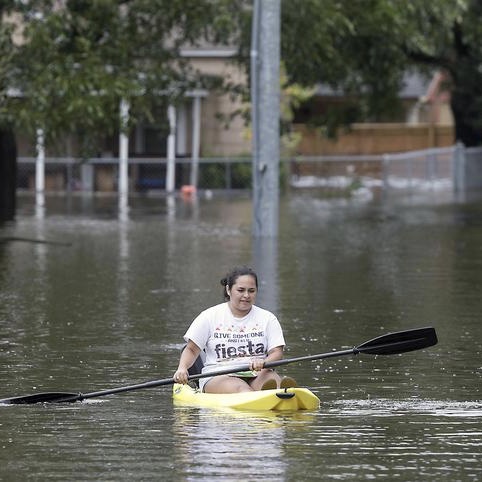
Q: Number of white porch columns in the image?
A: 4